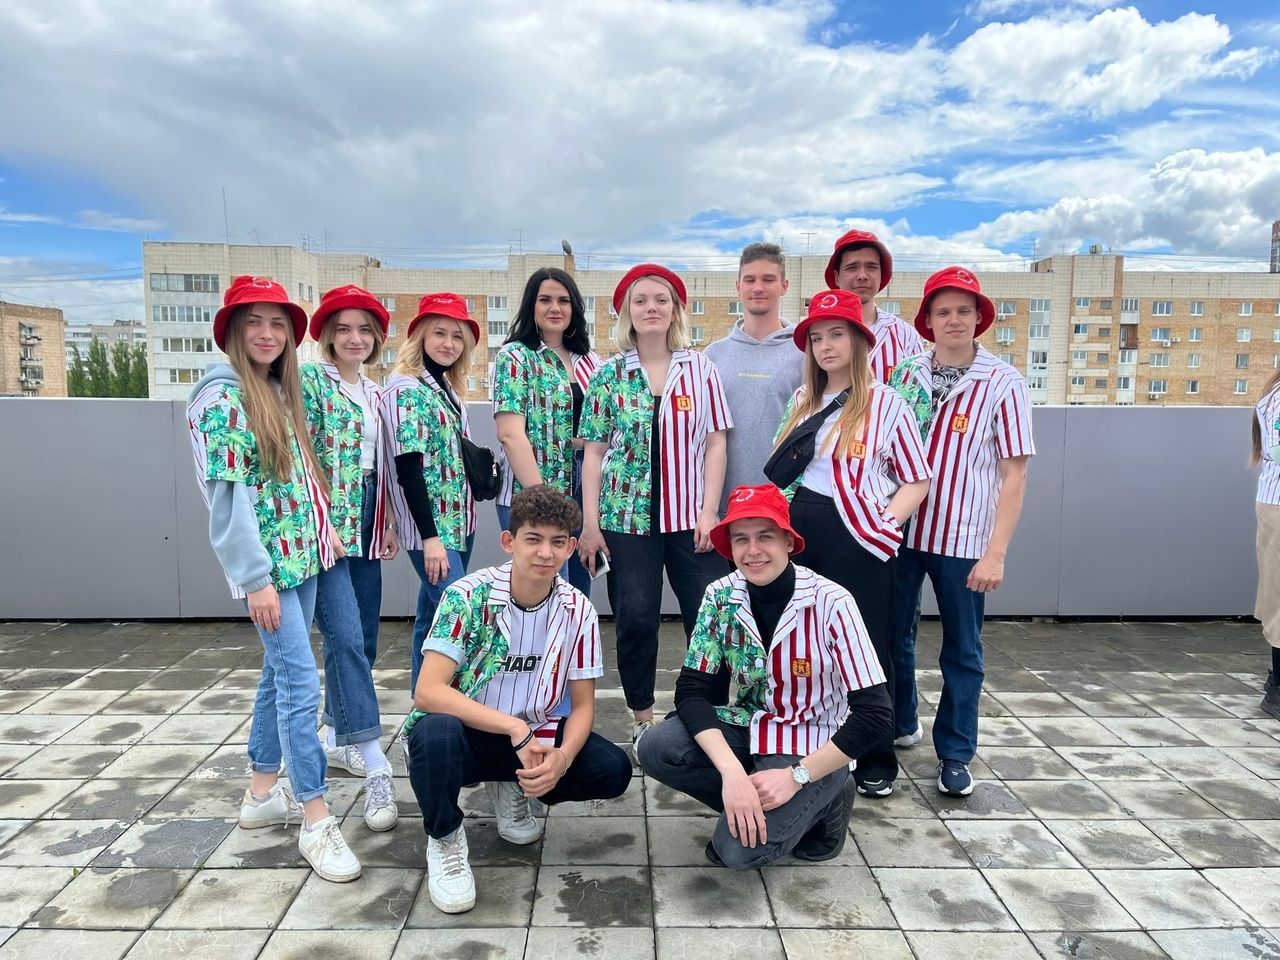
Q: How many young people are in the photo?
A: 11